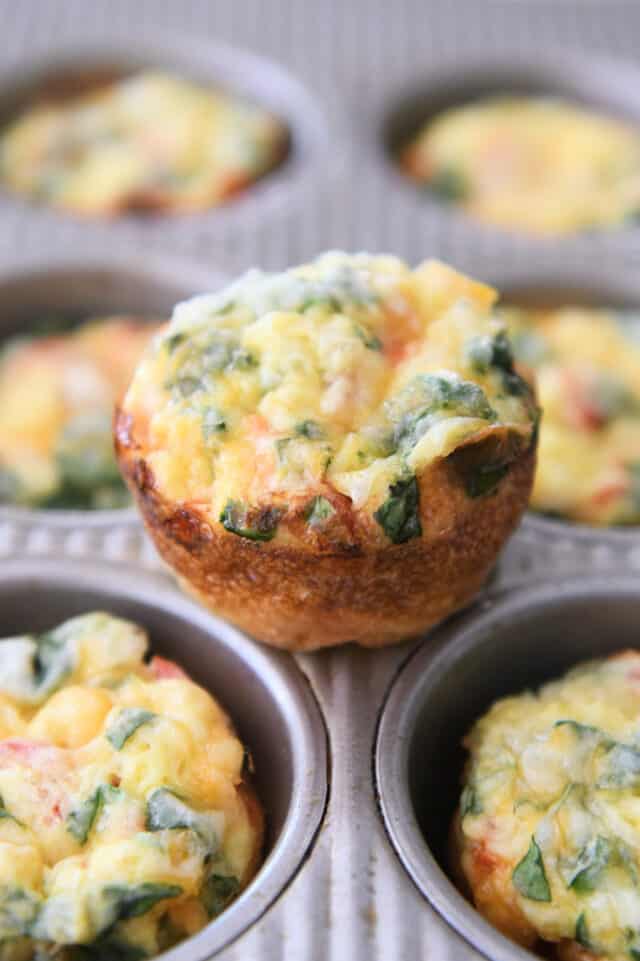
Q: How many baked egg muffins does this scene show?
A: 7